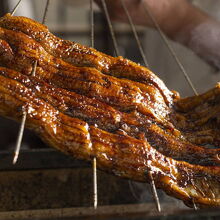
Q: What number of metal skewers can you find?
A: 6